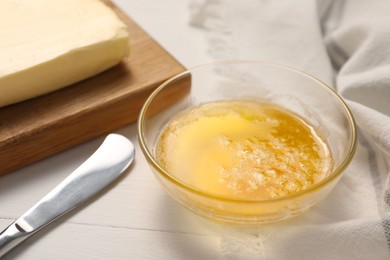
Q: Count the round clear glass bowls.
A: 1